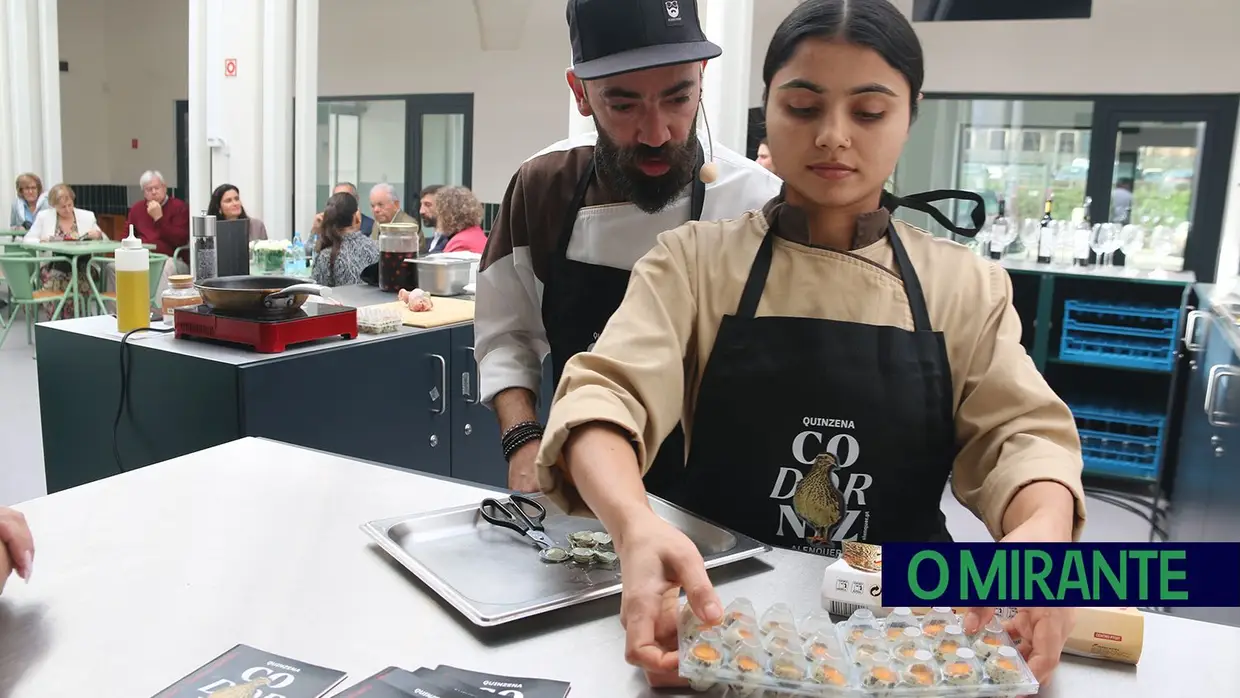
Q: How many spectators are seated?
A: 9